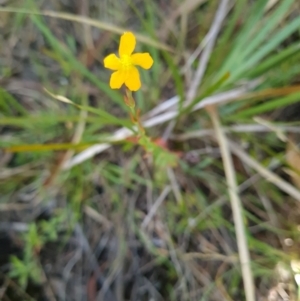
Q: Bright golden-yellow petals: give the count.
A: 5